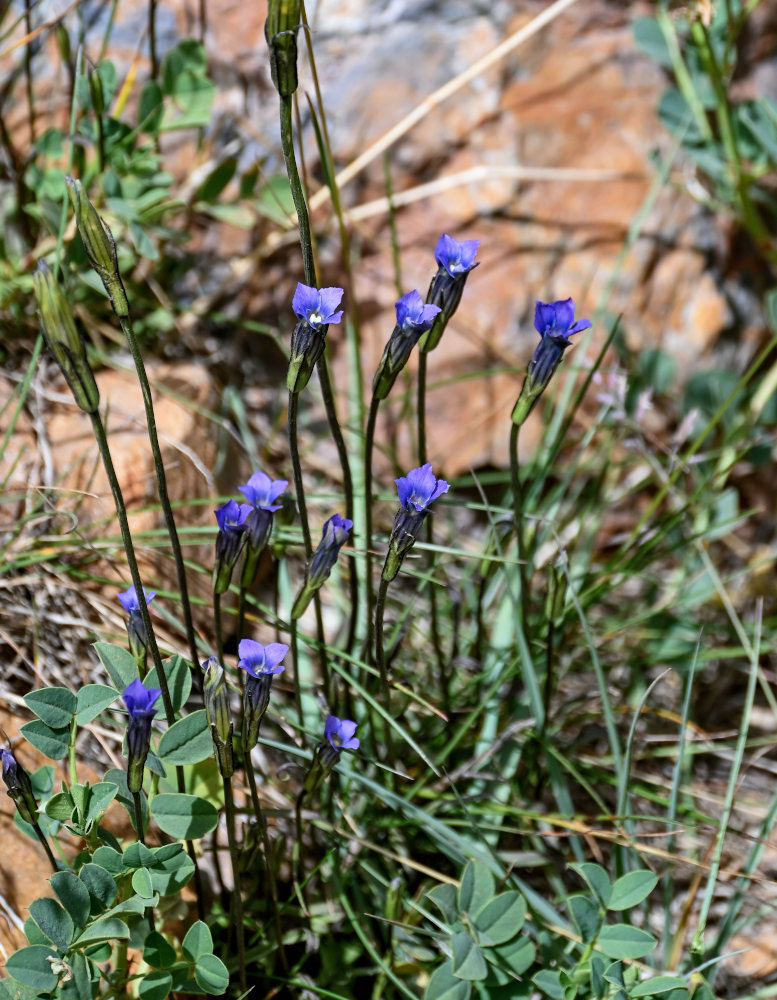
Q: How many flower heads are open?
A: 11